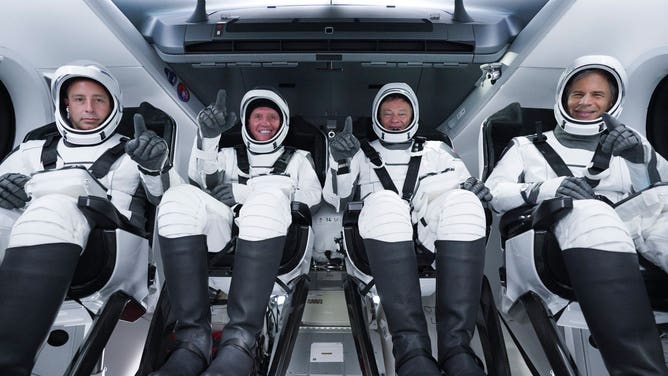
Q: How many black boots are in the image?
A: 6